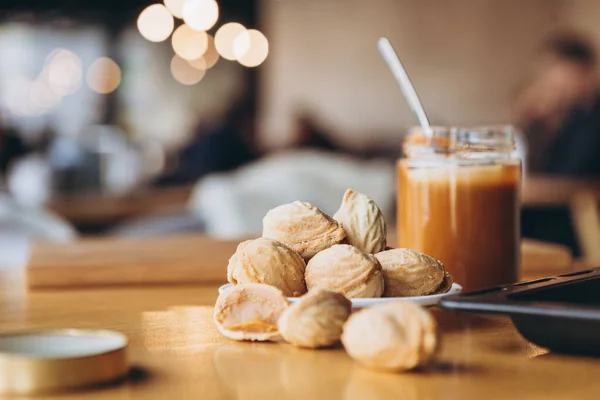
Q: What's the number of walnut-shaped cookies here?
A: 8